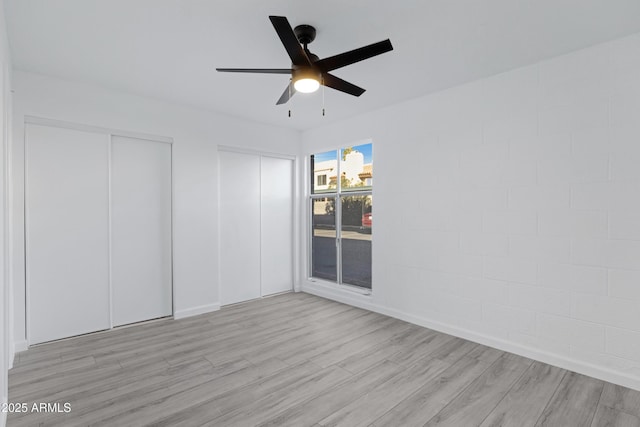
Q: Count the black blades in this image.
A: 5